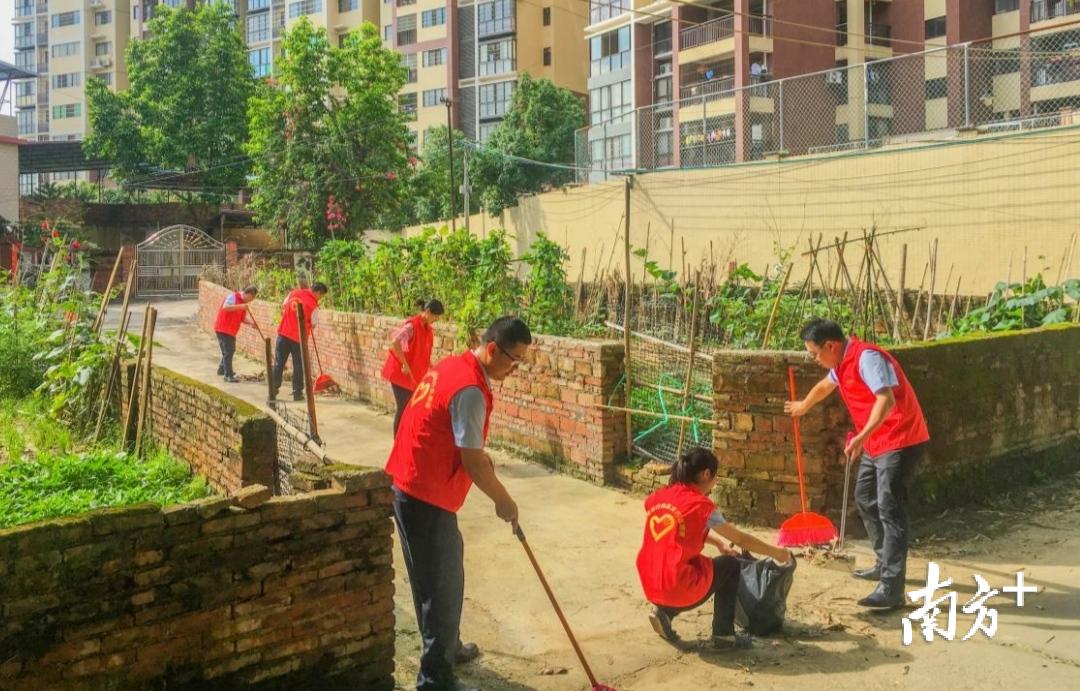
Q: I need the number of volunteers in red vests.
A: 6